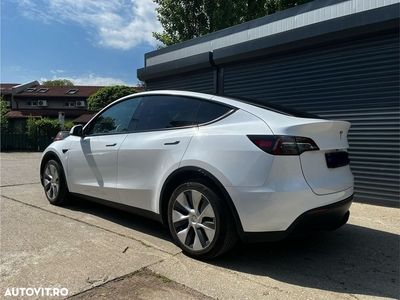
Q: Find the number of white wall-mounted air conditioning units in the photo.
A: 2